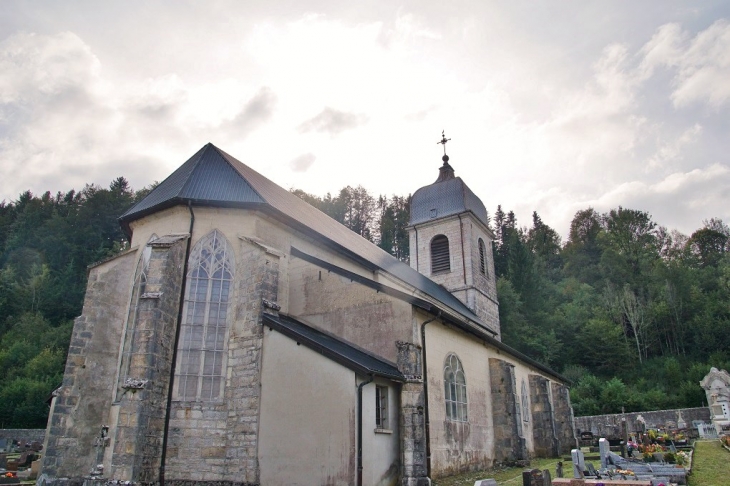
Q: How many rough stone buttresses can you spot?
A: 7